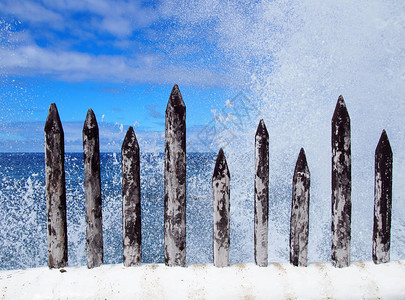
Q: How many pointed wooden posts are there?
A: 9